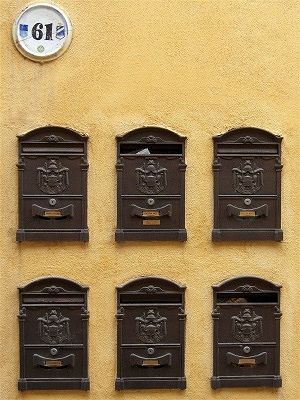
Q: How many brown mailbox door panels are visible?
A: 6